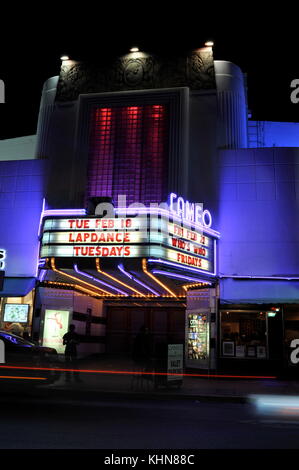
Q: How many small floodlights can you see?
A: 3